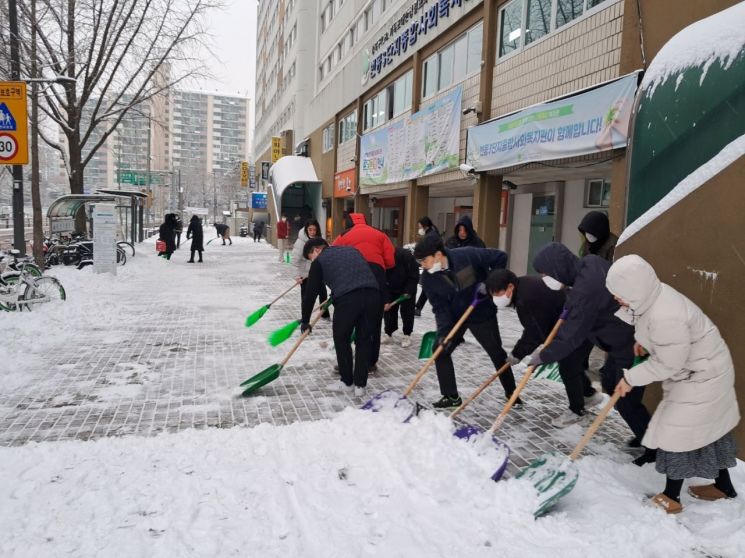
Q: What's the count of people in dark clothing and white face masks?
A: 5